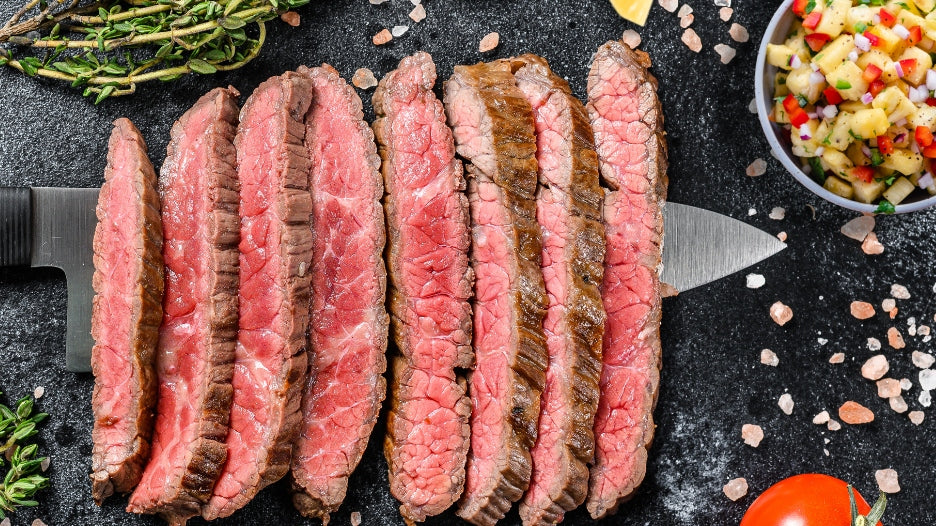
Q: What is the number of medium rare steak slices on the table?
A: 8